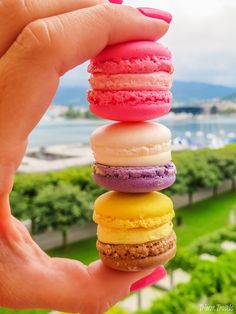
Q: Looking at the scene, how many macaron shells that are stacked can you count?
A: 6